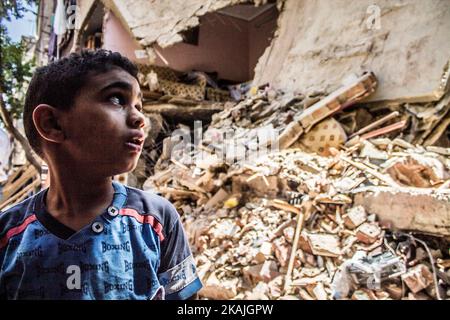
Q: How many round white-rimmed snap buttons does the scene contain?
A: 2